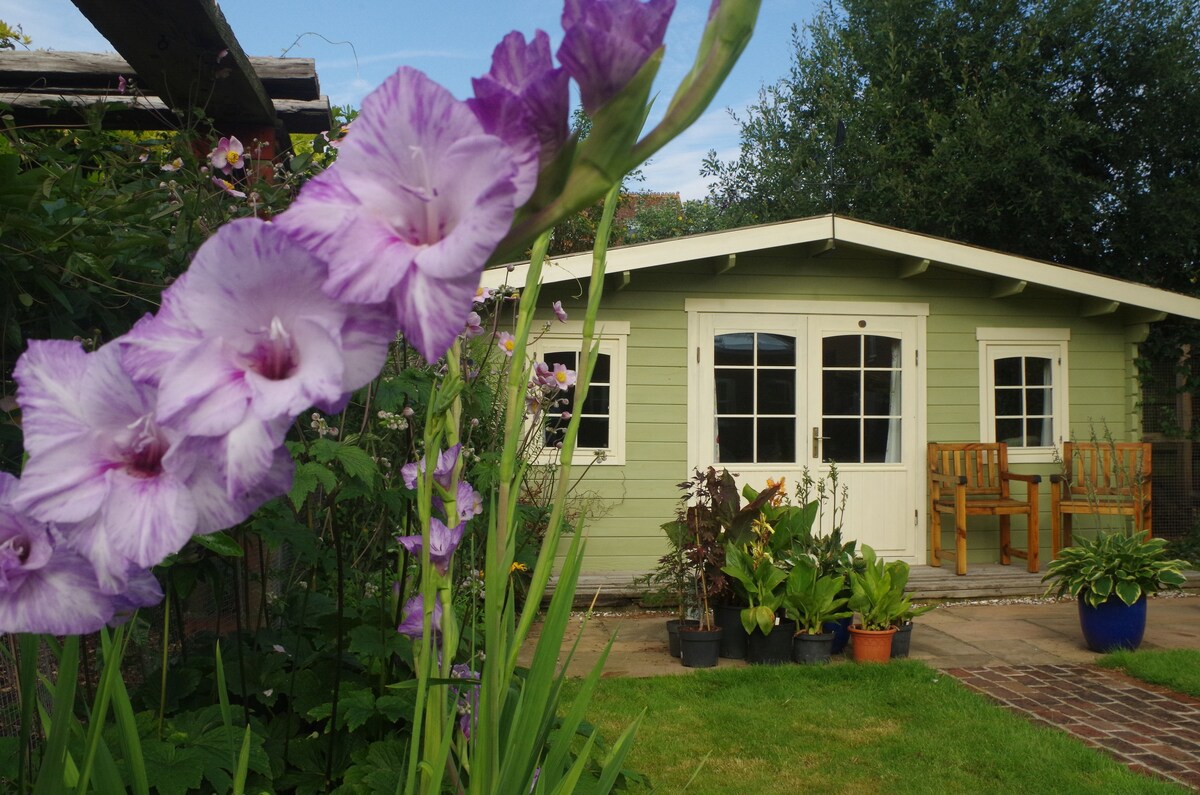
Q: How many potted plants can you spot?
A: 9